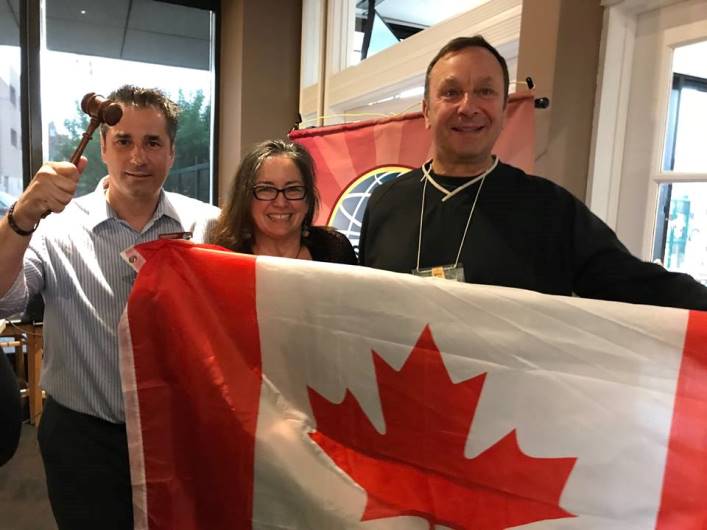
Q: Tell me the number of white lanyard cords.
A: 1